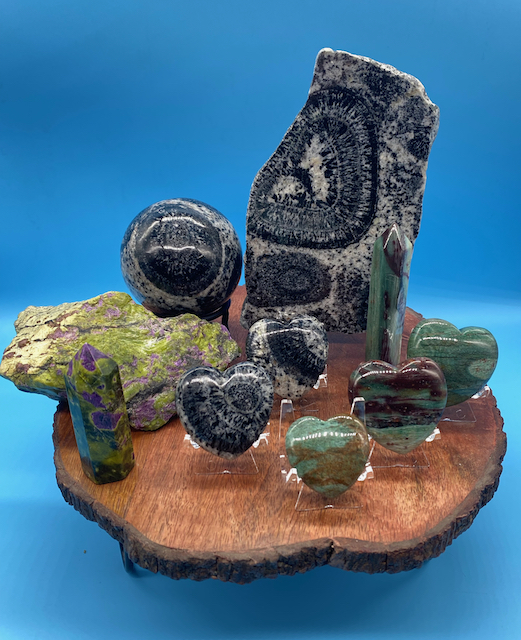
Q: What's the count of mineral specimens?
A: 10